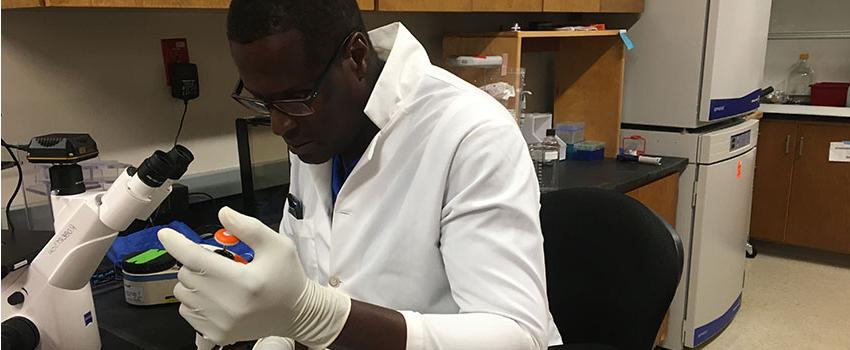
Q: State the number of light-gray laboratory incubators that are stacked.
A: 2